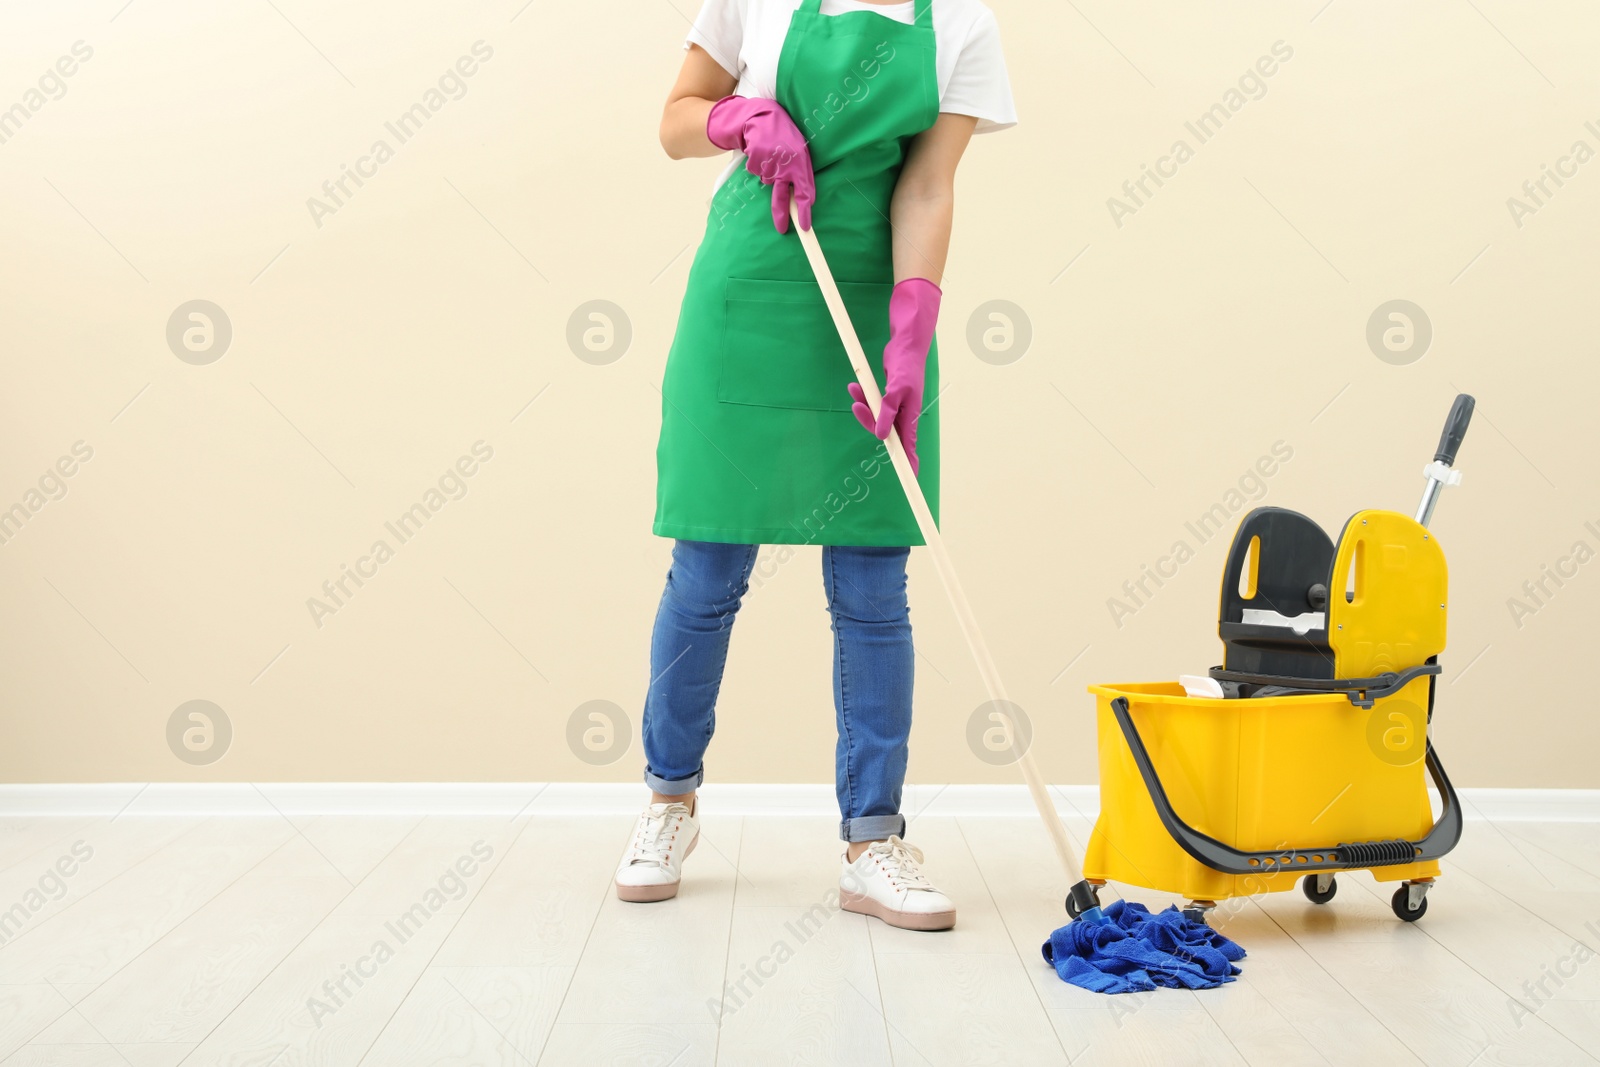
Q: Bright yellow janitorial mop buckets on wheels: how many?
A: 1